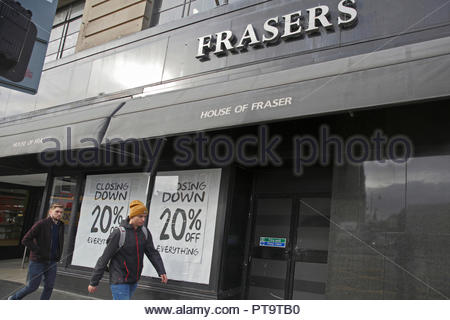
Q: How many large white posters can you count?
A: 2